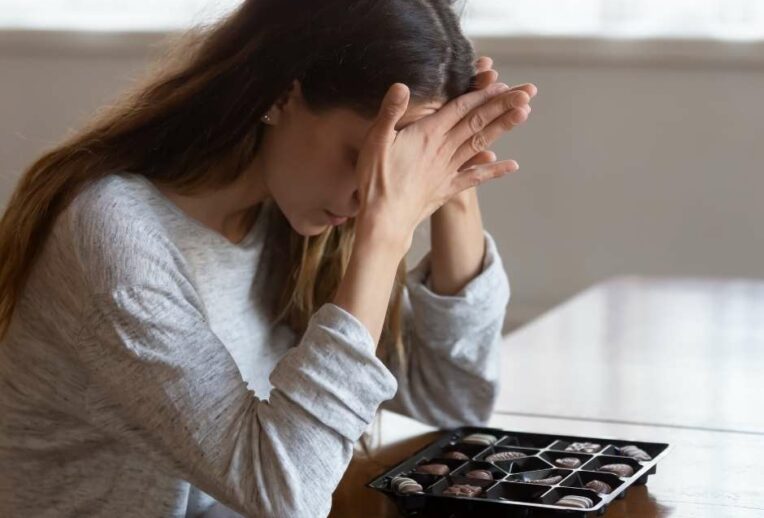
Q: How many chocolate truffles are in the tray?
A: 14